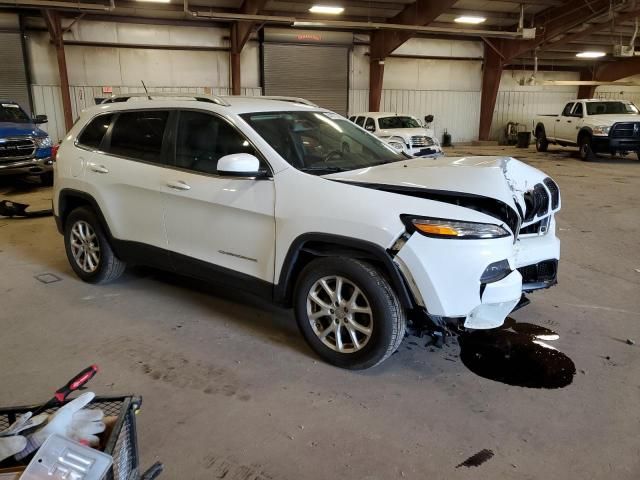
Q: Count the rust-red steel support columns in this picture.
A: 5